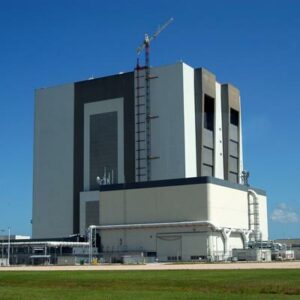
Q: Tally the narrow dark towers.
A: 2